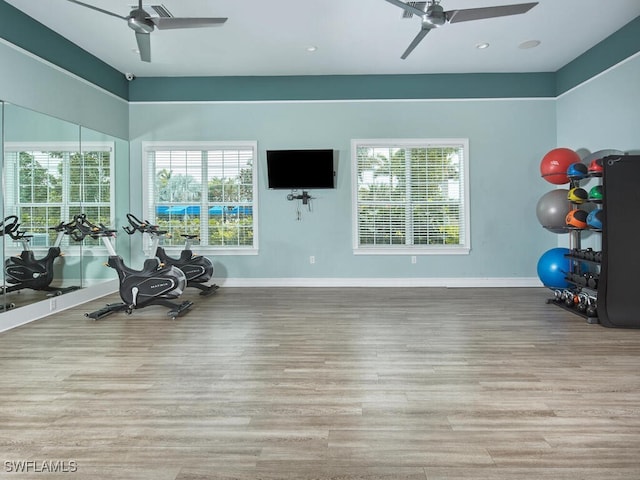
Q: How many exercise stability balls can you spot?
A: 3